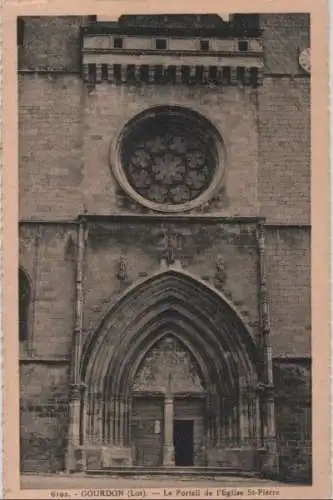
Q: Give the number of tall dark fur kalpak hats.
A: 0